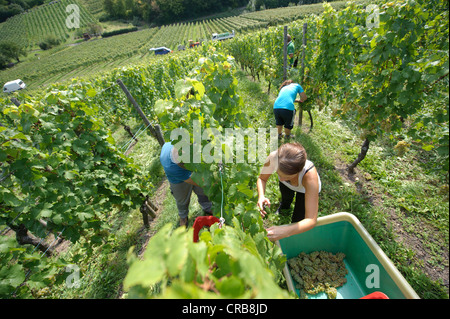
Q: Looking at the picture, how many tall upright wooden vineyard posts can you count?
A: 3